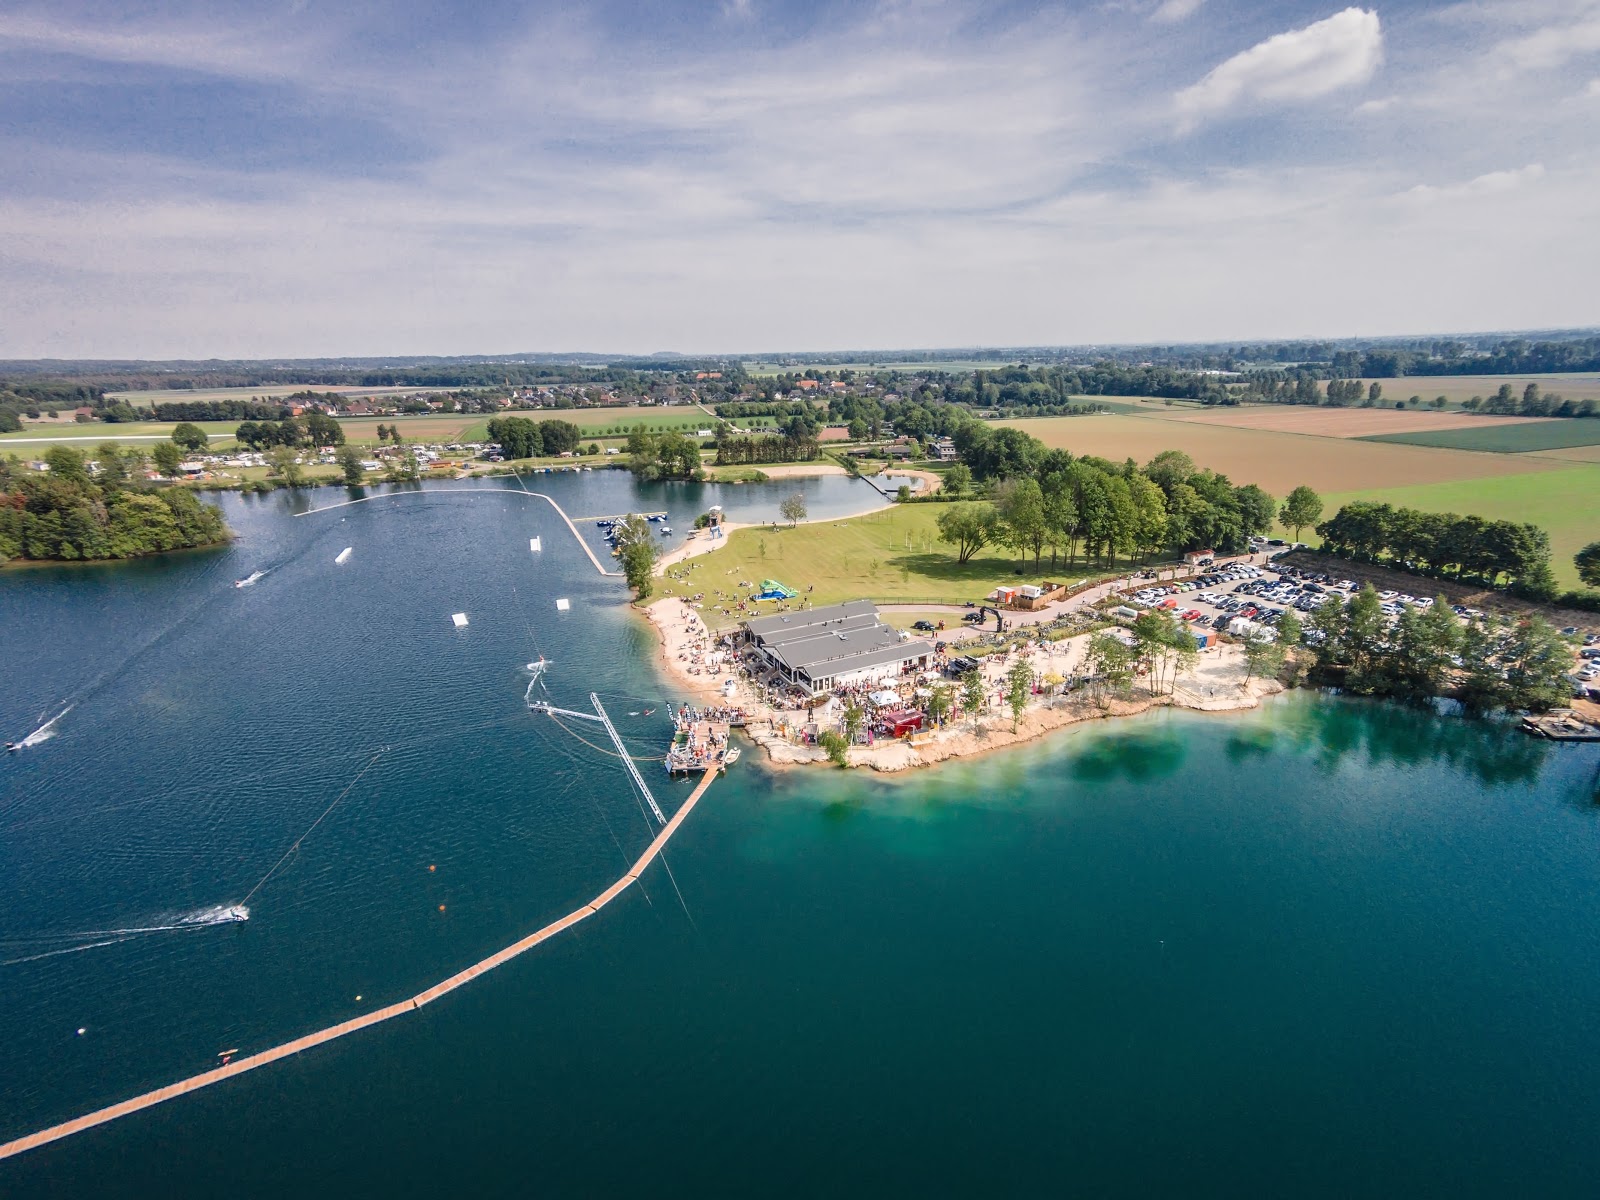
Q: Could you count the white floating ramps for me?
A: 4